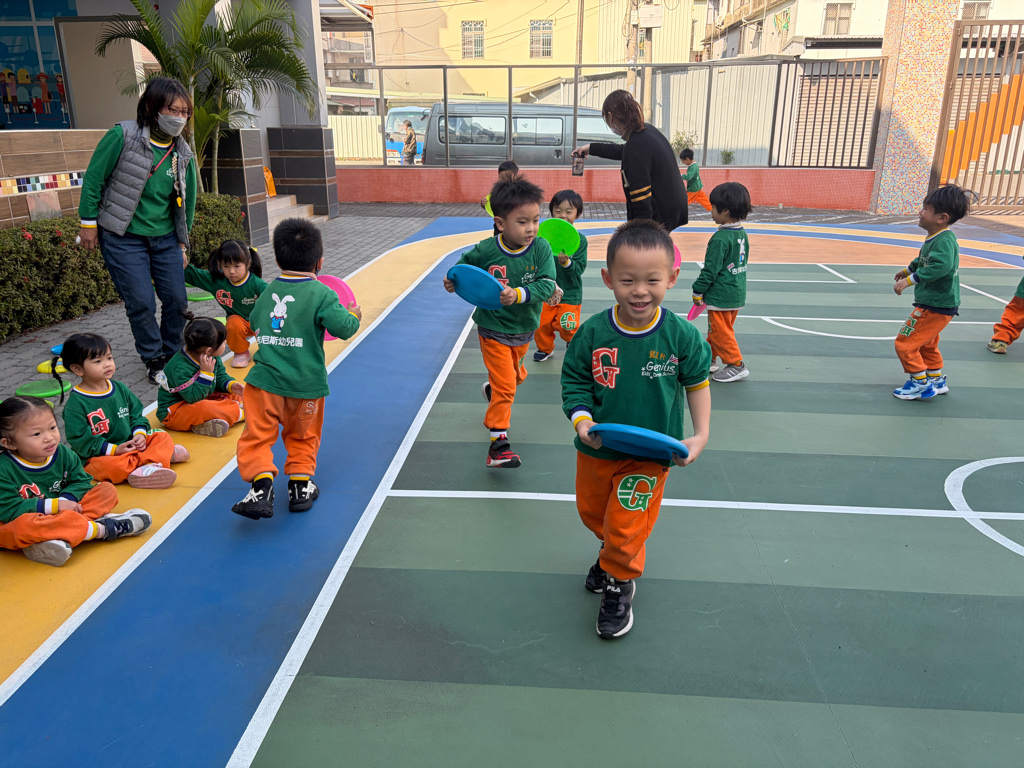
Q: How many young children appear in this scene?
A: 13